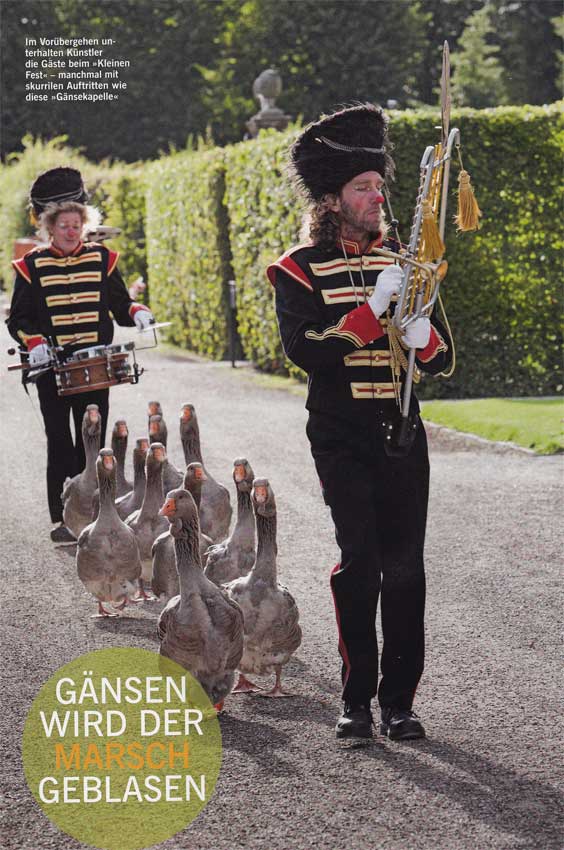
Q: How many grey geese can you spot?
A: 12